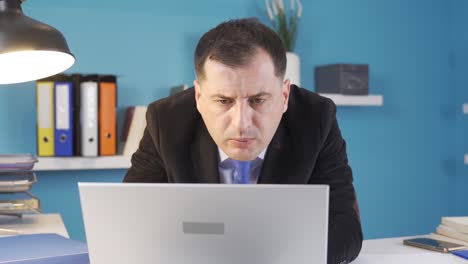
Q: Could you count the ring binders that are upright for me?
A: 4